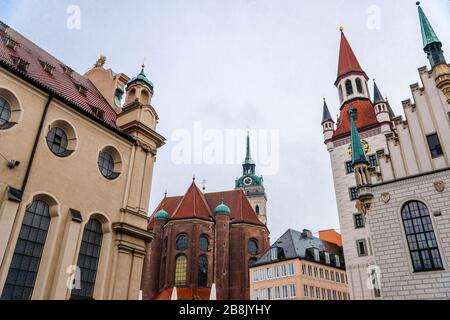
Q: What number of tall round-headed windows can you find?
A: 5